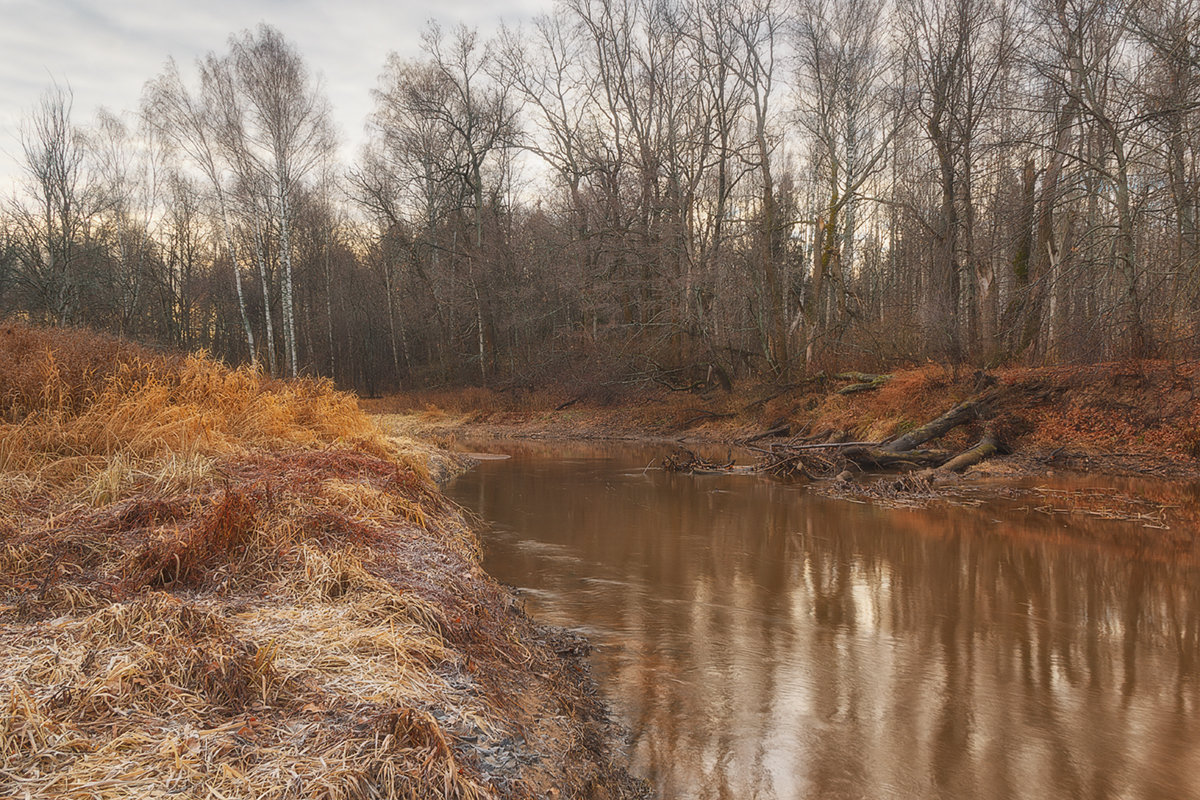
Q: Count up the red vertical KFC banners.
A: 0